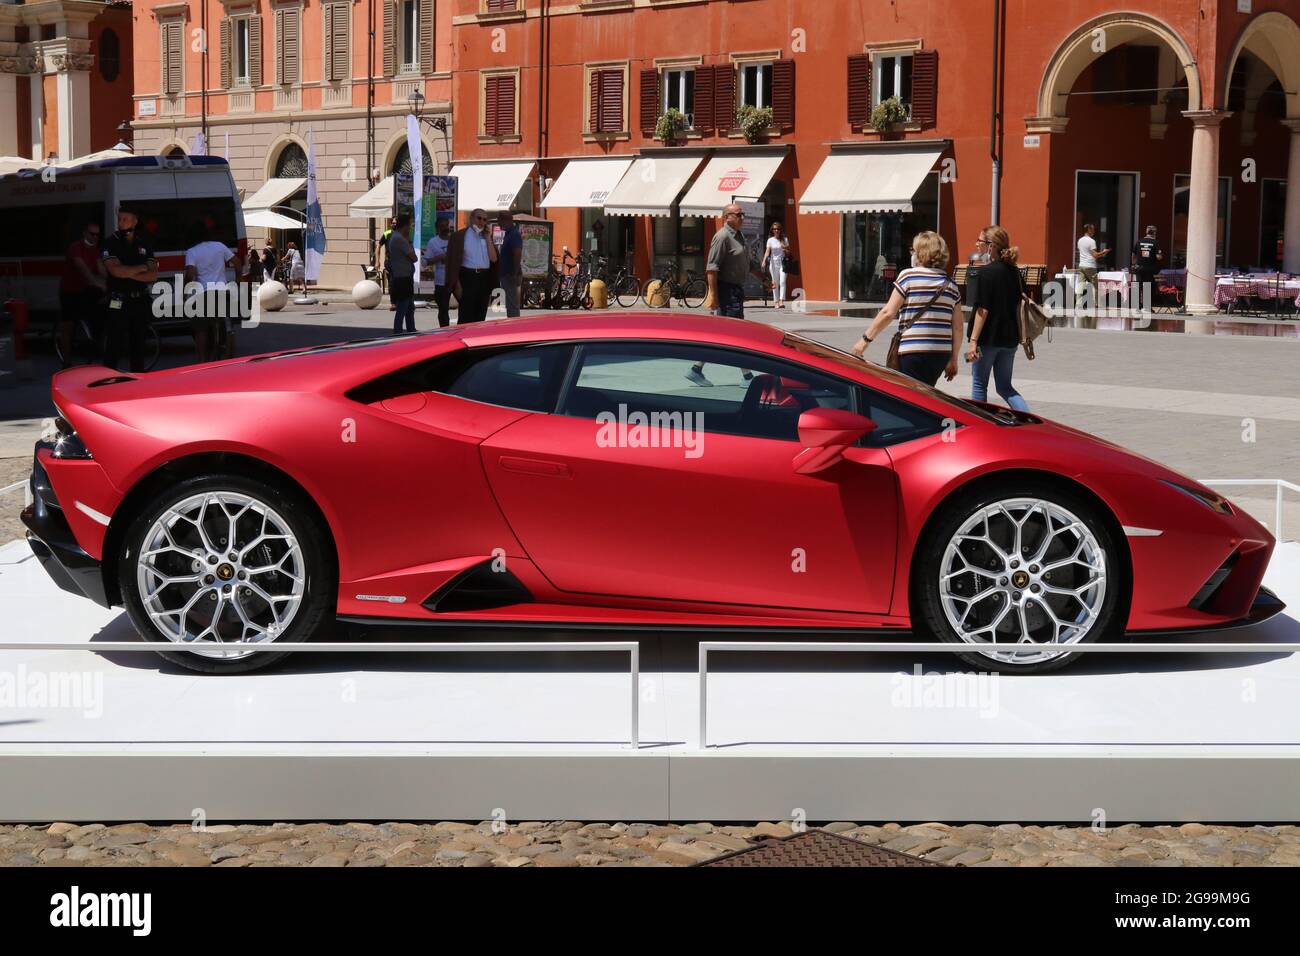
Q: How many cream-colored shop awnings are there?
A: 7